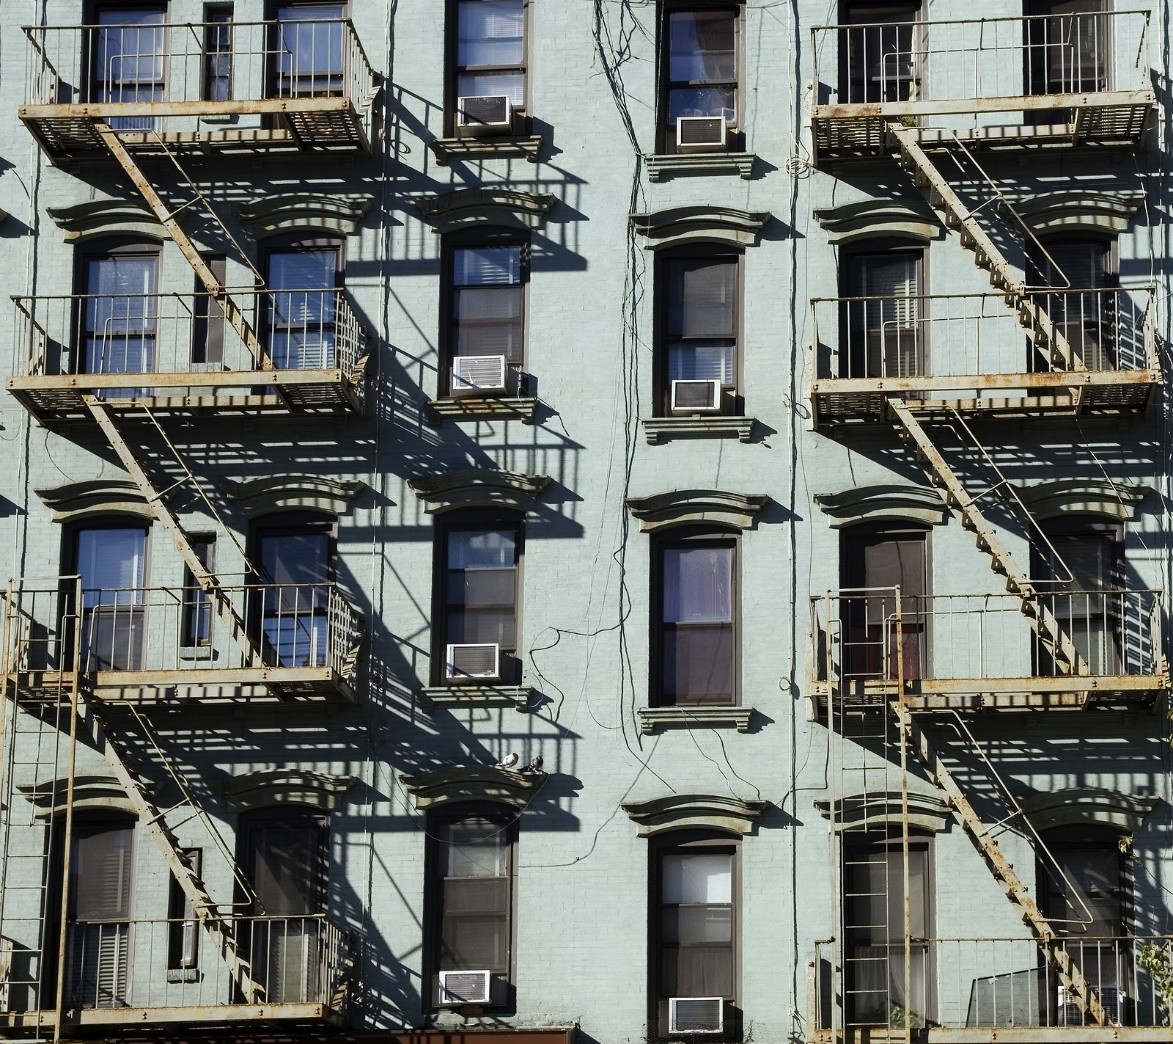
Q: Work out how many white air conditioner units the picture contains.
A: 7